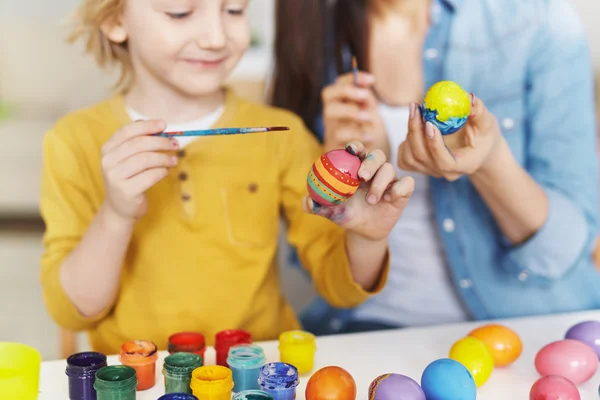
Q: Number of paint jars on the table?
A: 12